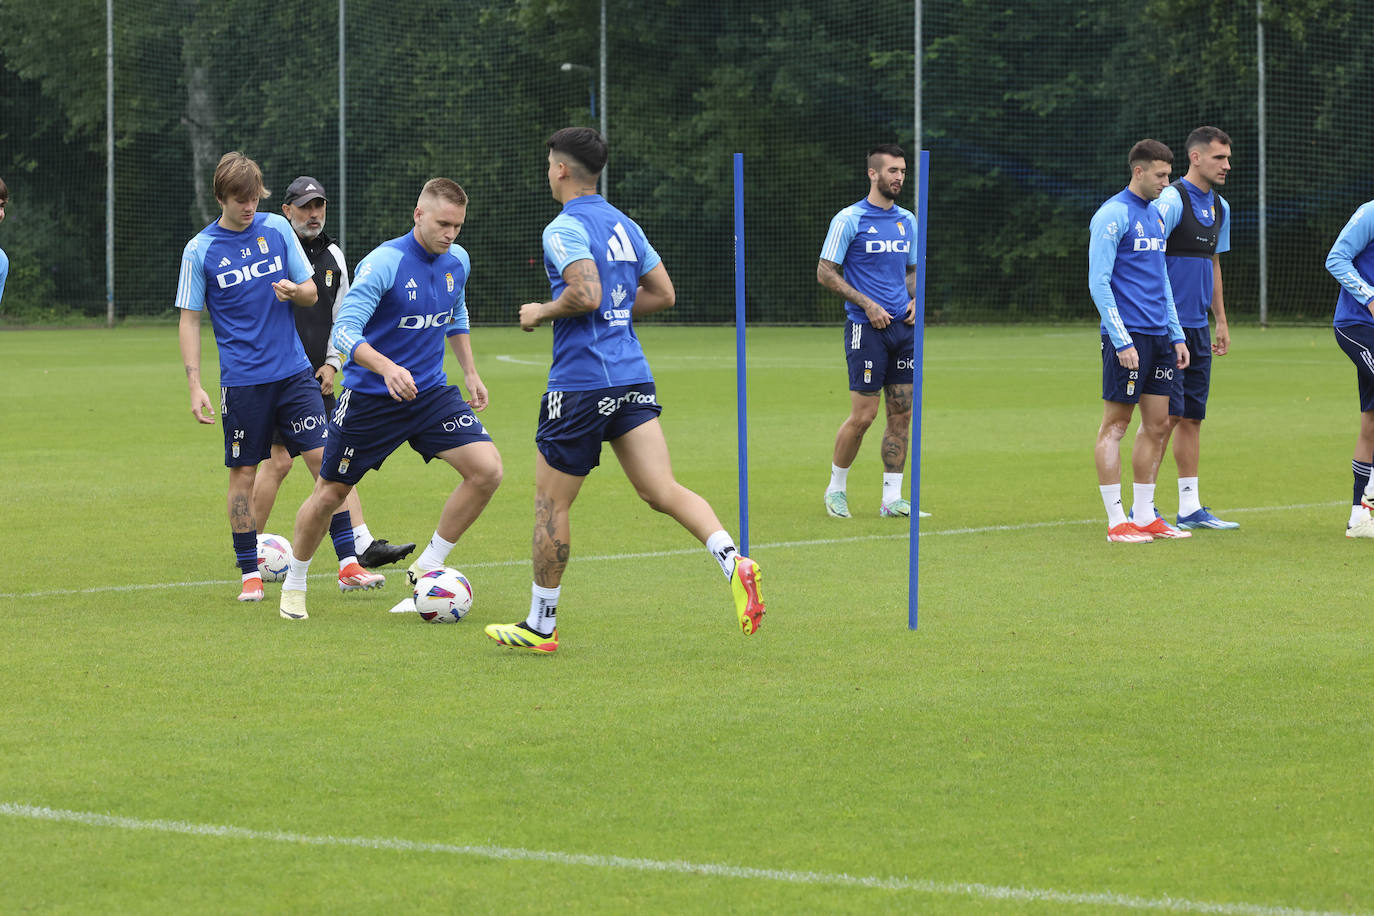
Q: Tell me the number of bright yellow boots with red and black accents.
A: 2